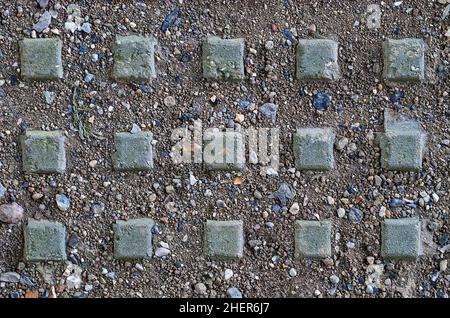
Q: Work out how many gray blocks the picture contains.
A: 15